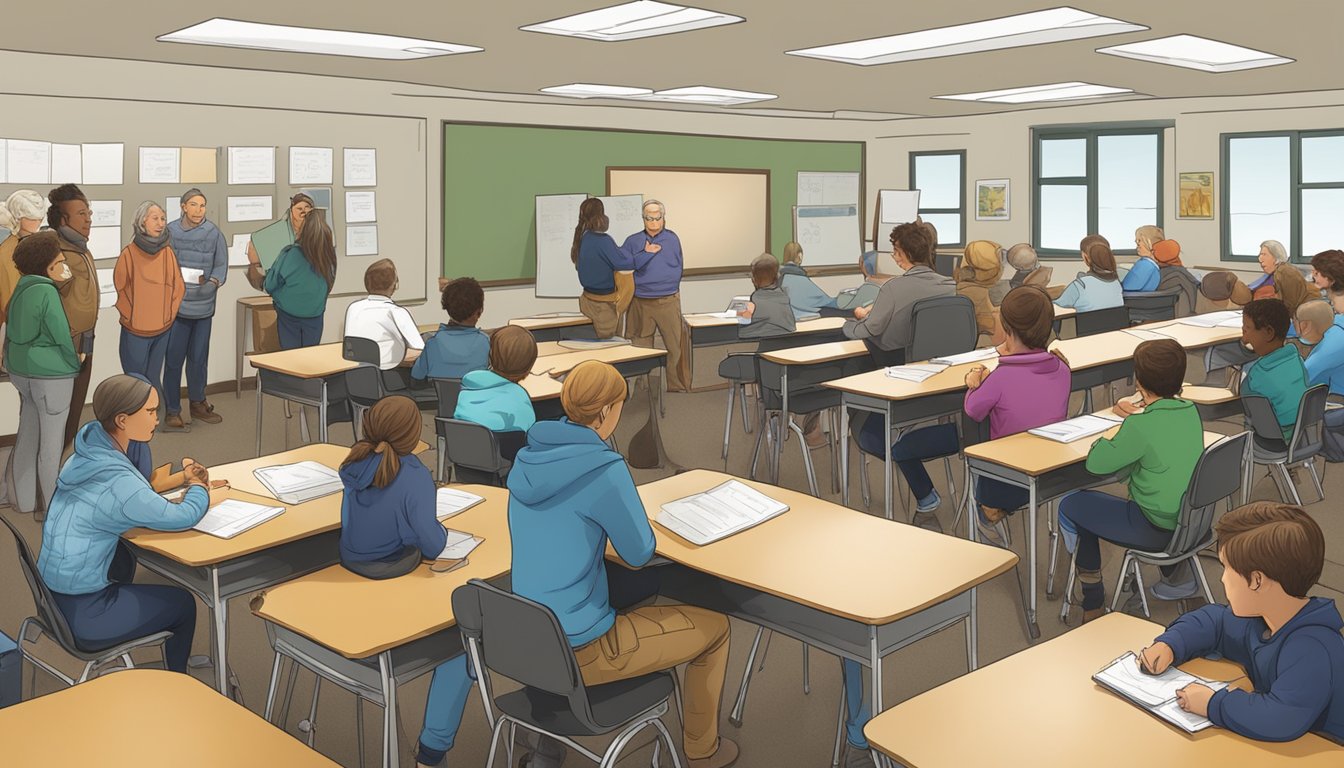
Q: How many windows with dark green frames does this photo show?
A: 3